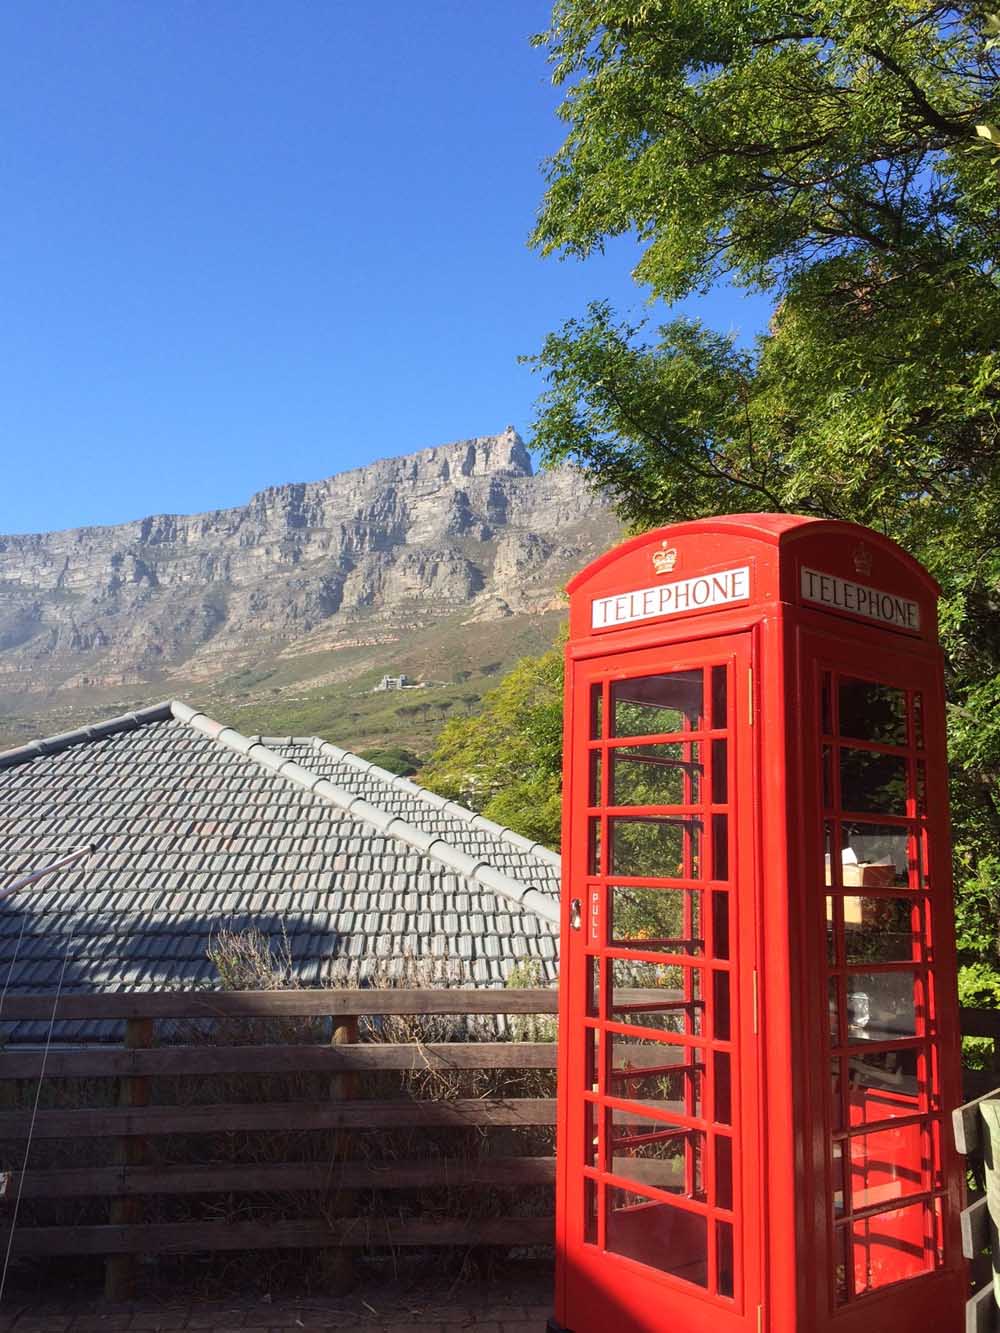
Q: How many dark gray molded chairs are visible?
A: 0